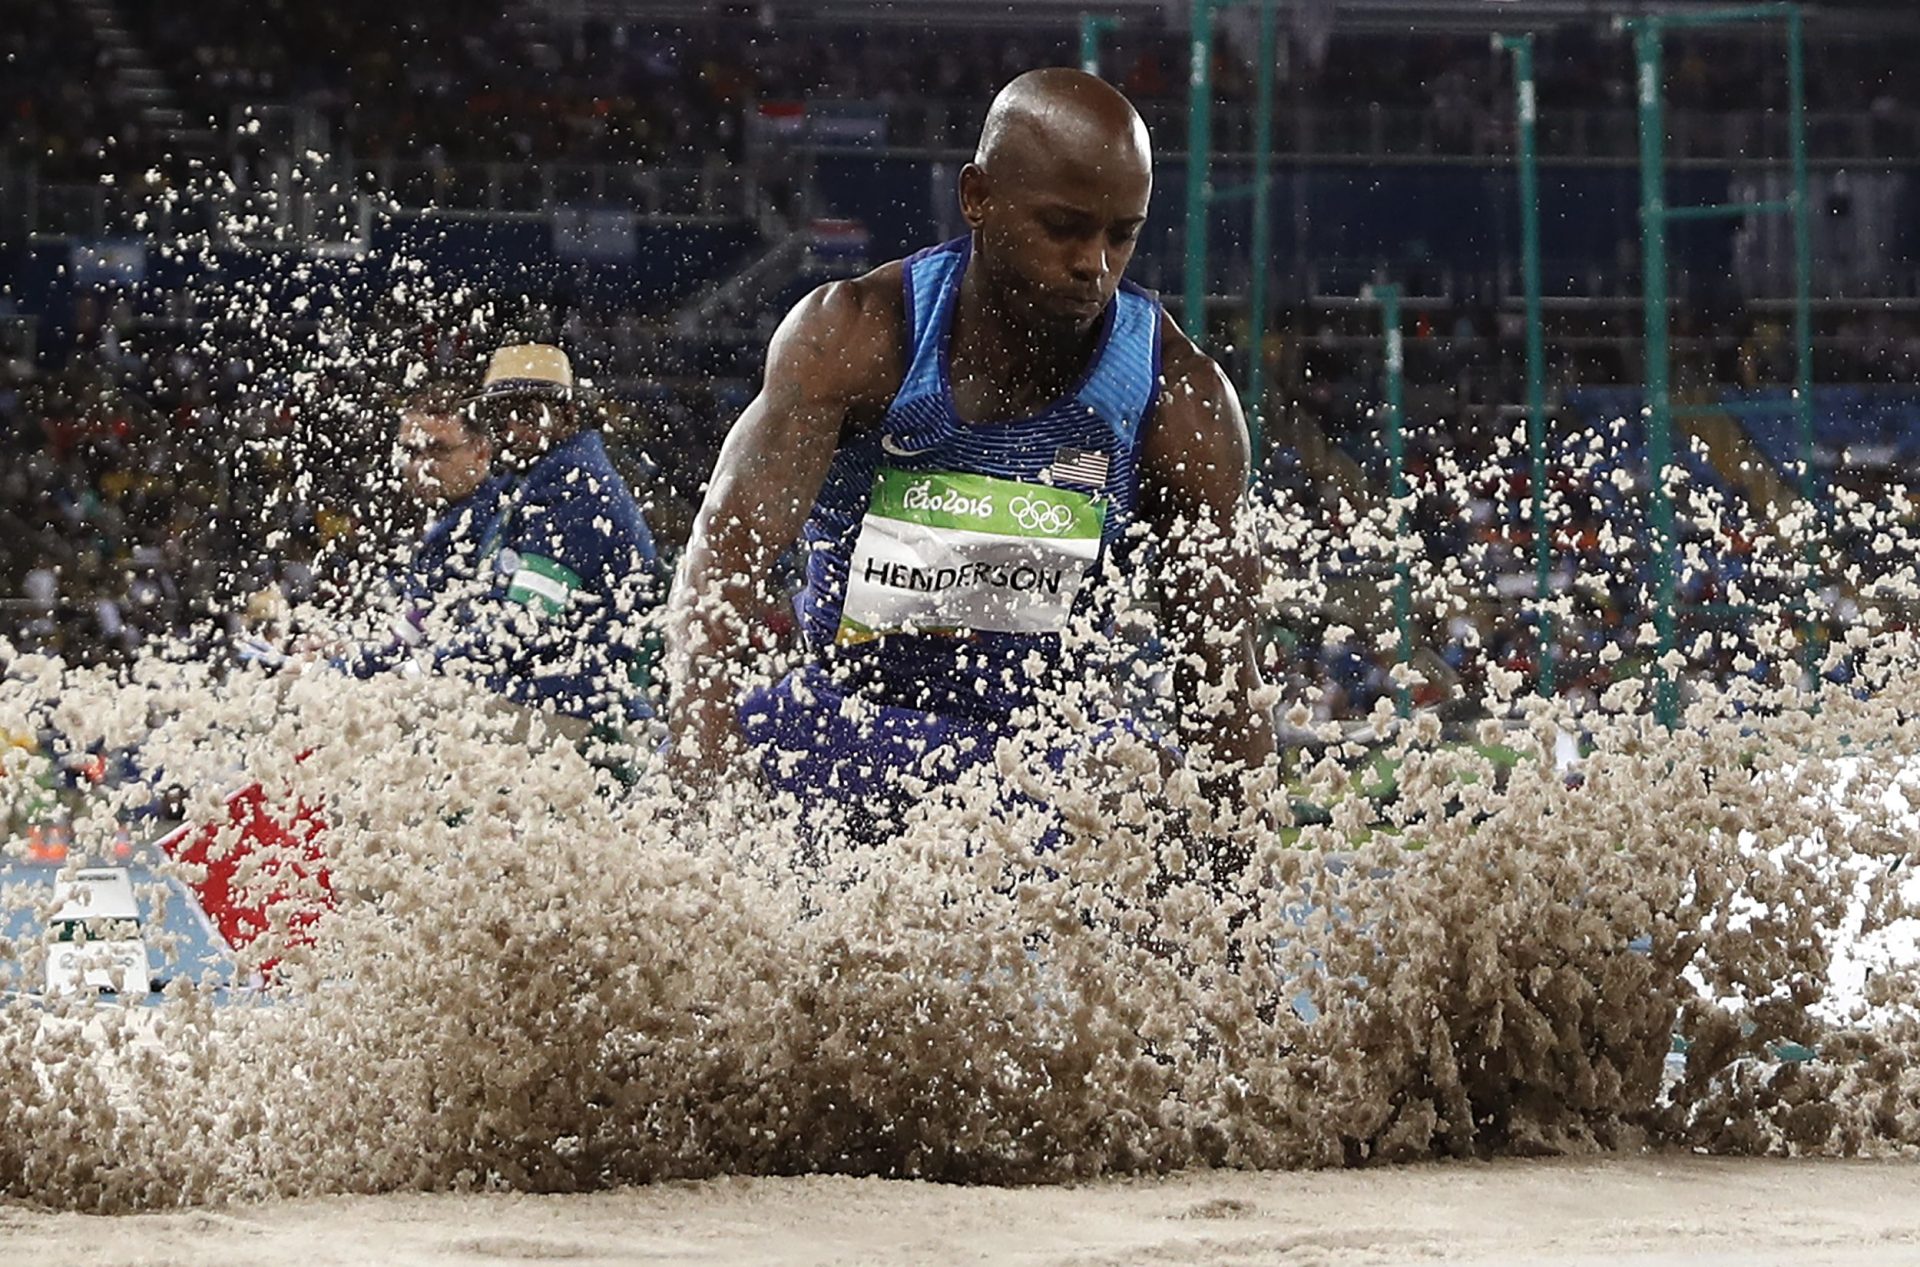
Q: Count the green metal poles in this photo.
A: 7